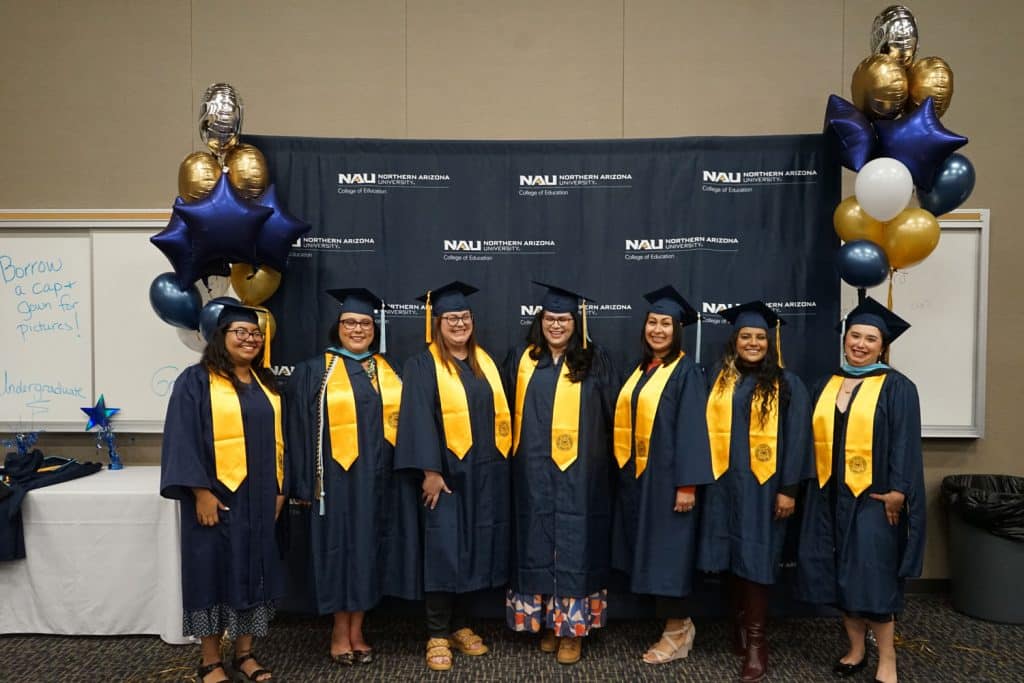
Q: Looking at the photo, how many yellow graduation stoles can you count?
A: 7